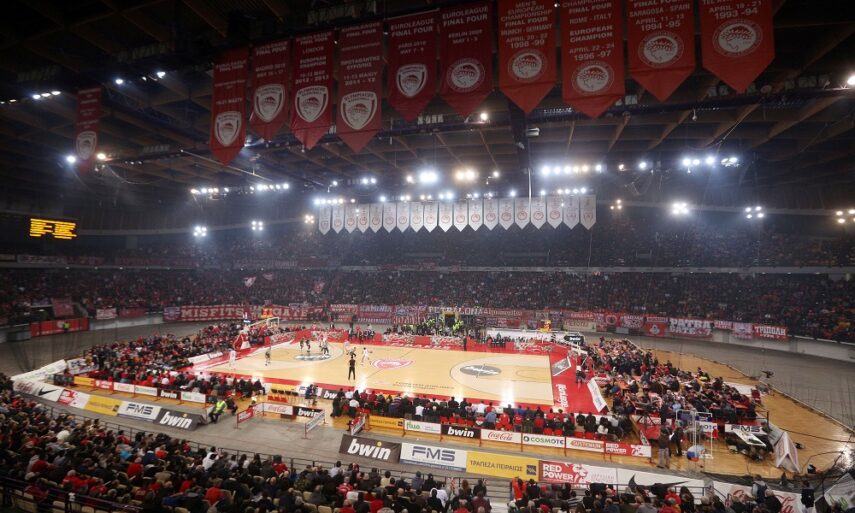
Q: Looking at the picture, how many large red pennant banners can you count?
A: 11